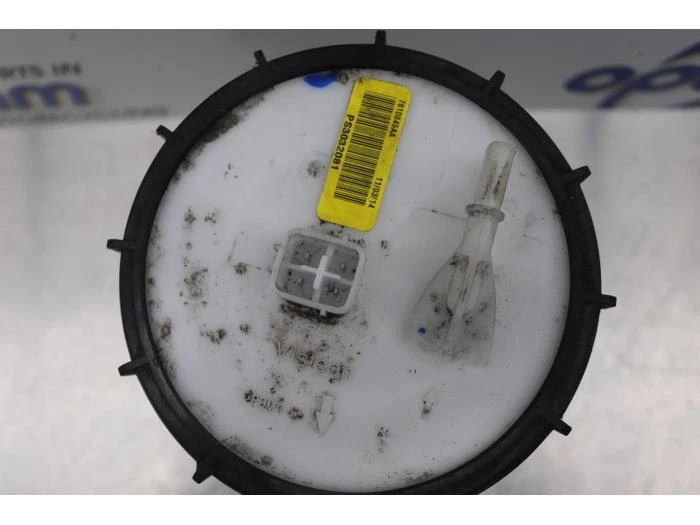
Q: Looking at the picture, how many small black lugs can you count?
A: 10